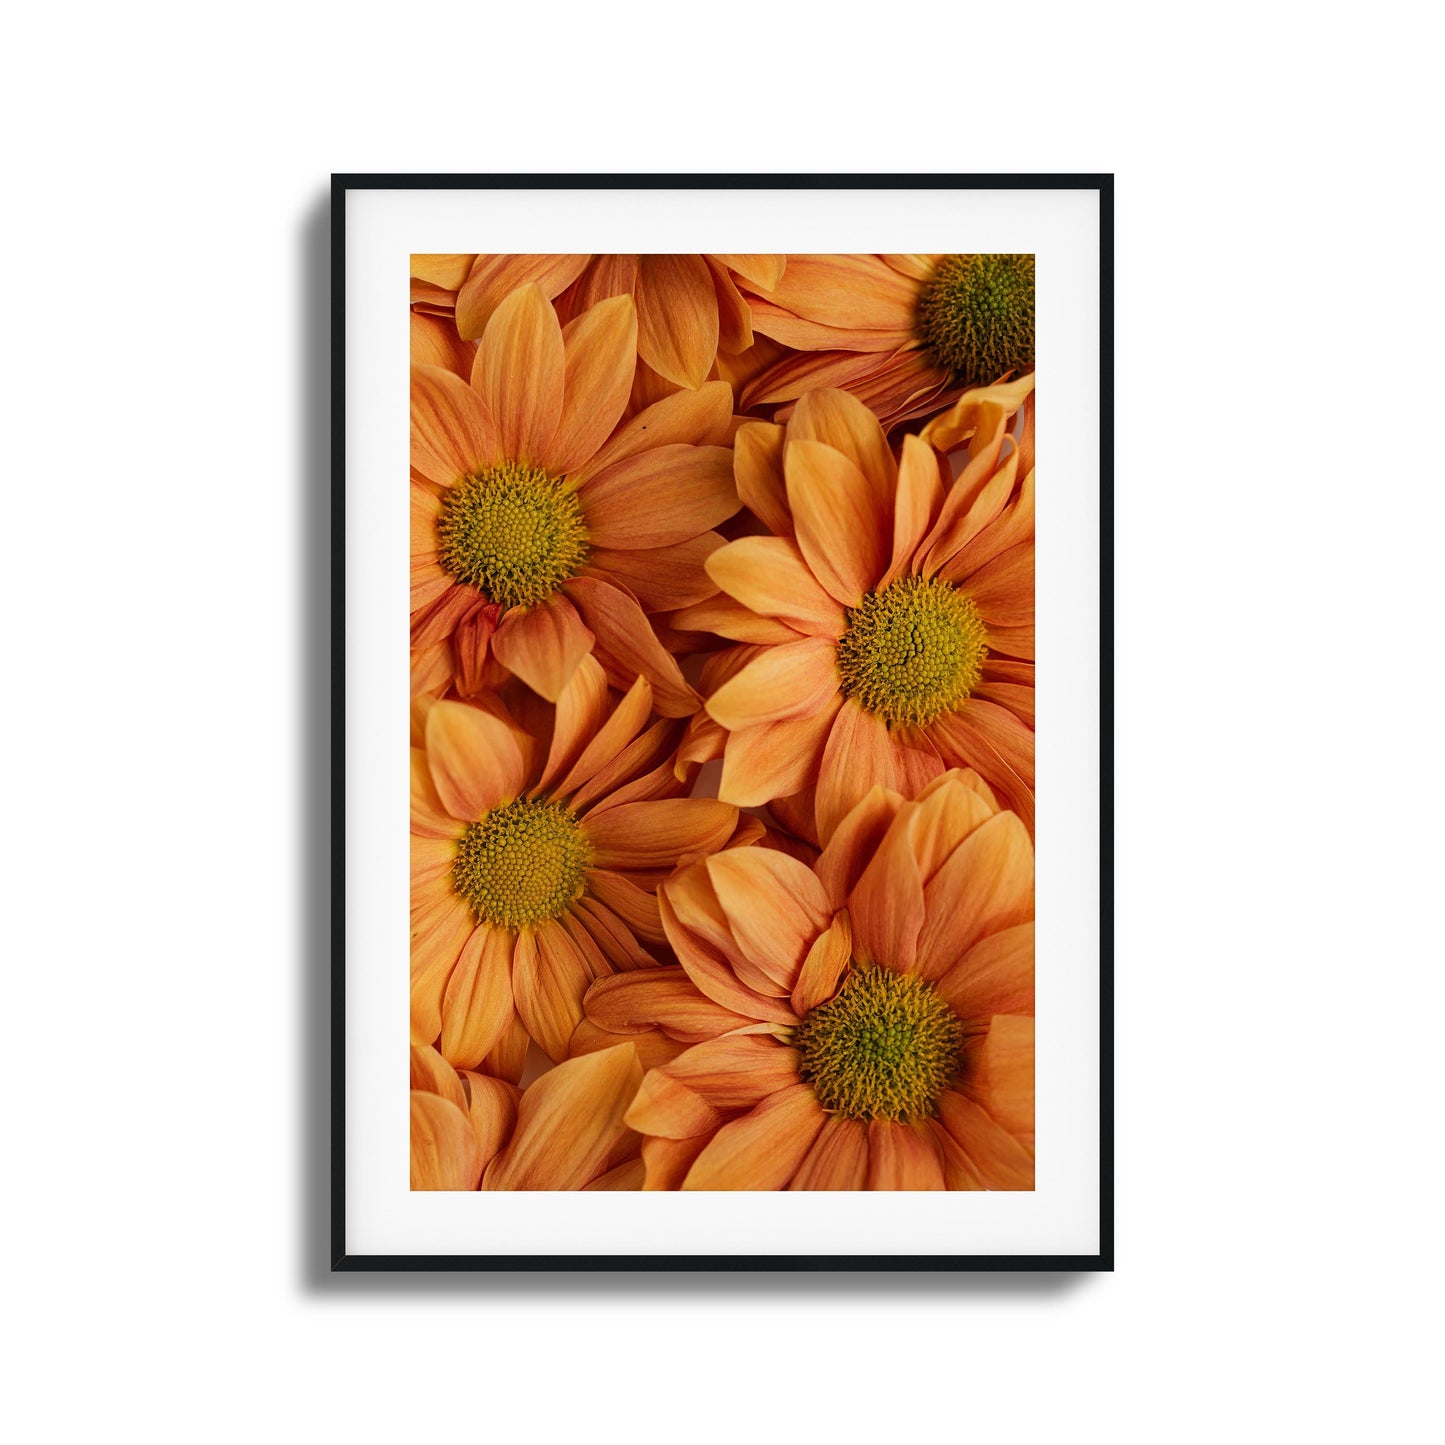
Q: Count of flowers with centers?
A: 5